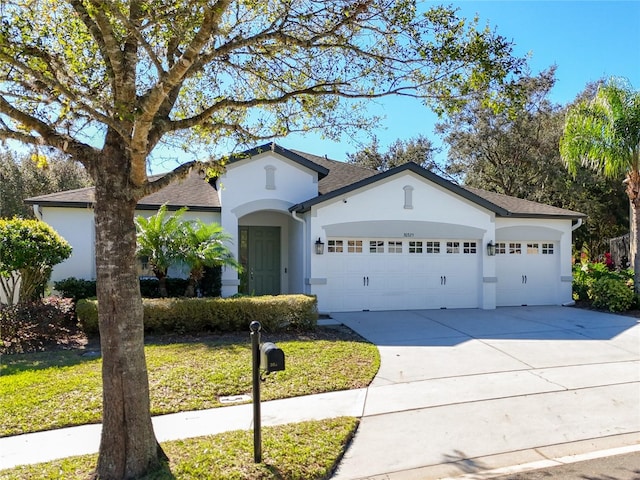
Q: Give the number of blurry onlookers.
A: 0